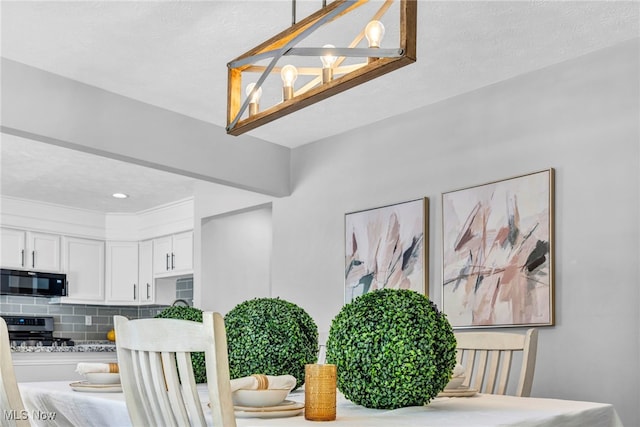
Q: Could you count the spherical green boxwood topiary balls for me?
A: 3